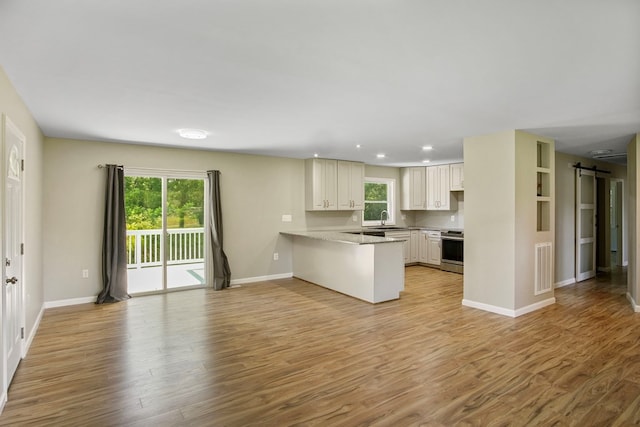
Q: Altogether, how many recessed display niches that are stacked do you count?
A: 3